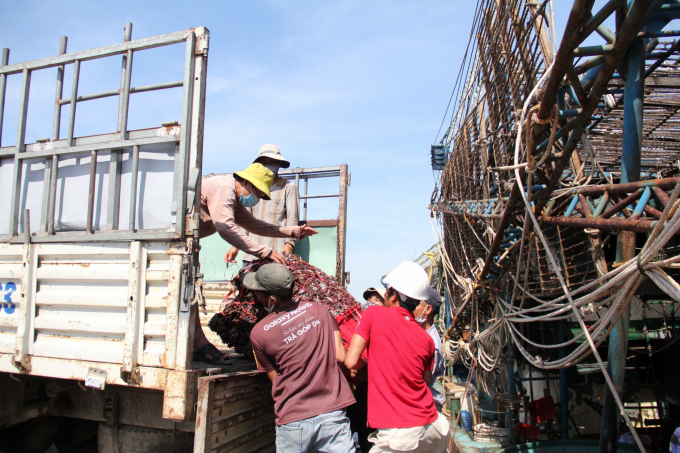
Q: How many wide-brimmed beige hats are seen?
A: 1